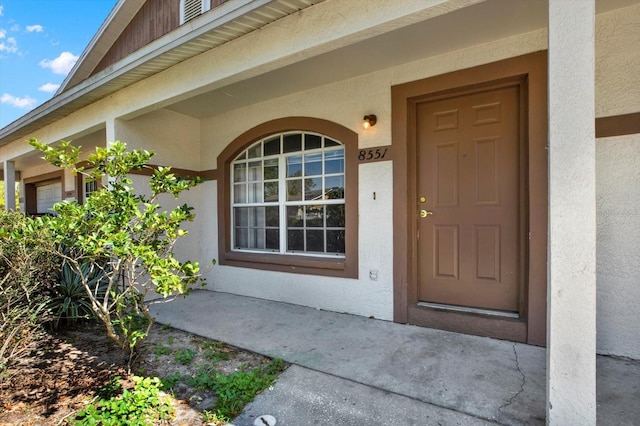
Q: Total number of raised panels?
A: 6